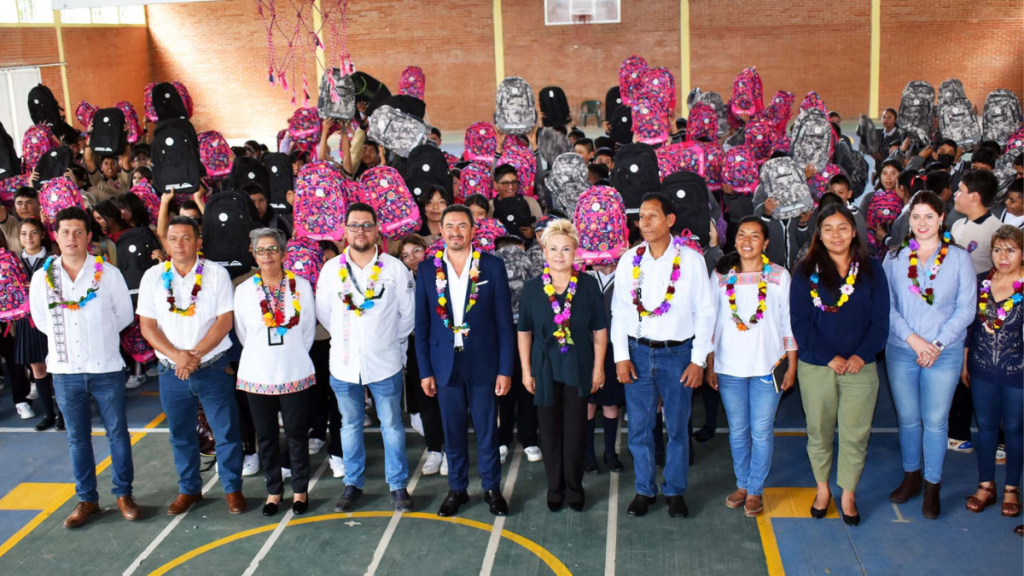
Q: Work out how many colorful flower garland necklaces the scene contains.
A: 11